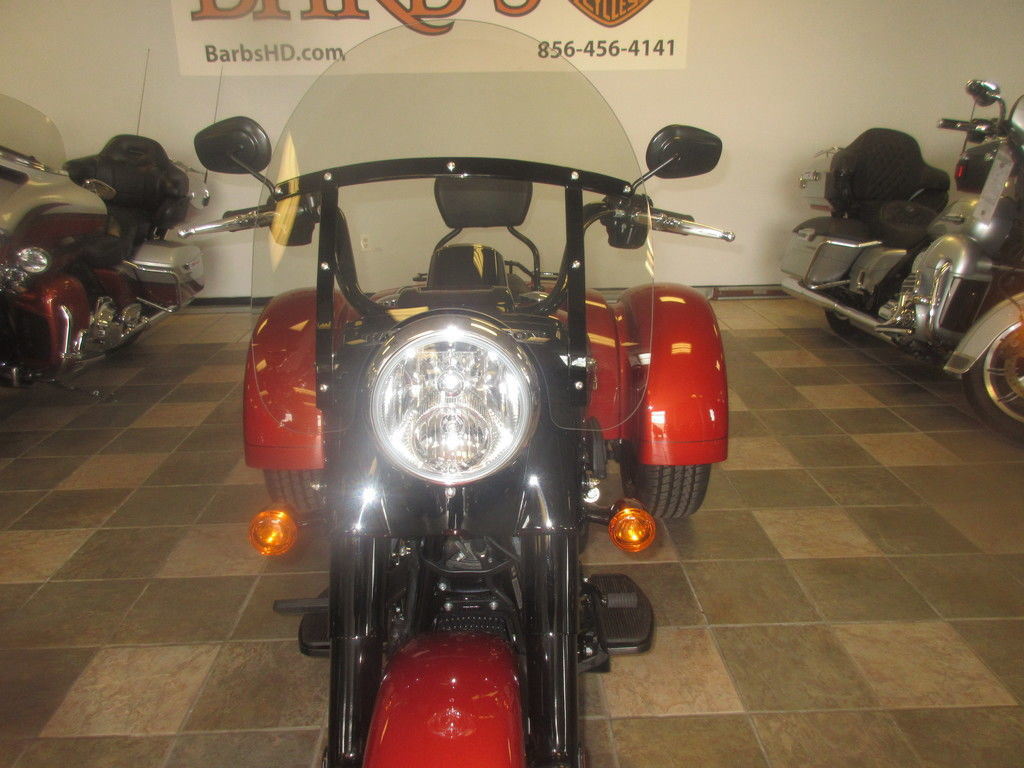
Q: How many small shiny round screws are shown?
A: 9